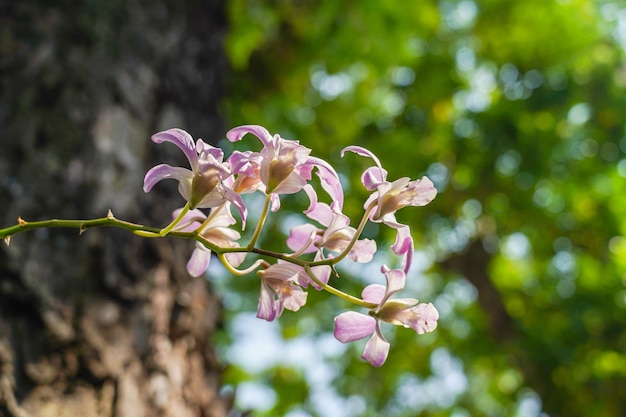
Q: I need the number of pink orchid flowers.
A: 8